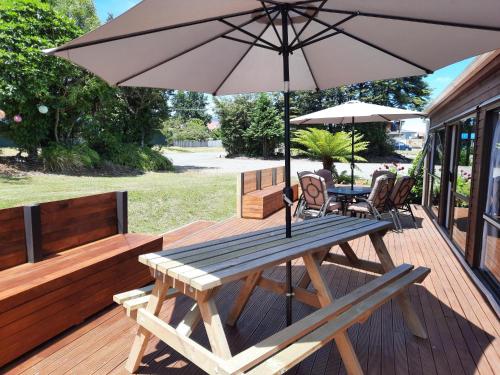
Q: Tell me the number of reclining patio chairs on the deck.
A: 6